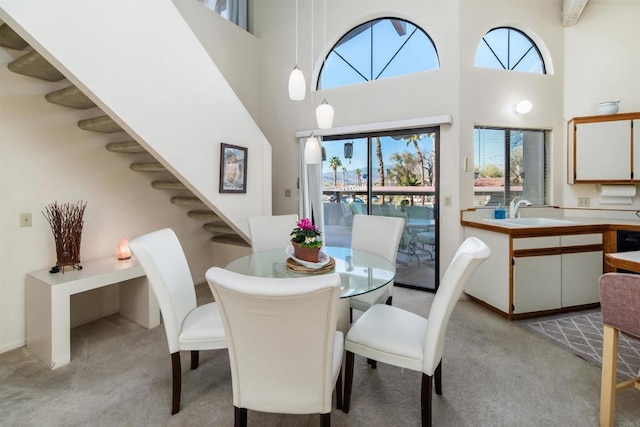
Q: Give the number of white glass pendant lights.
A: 3